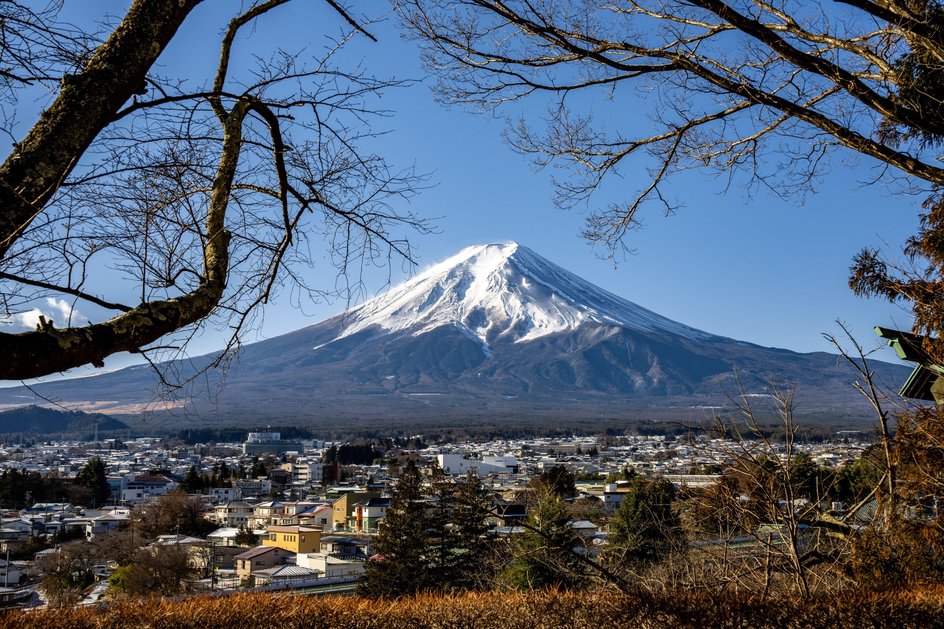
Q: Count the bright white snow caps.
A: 1